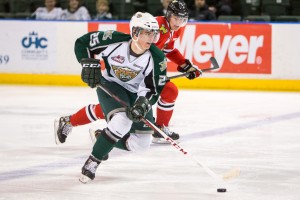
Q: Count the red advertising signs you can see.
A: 1